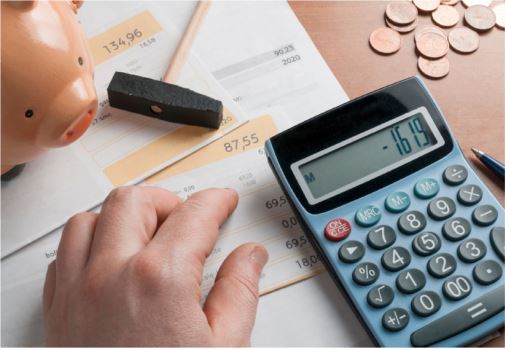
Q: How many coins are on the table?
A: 13